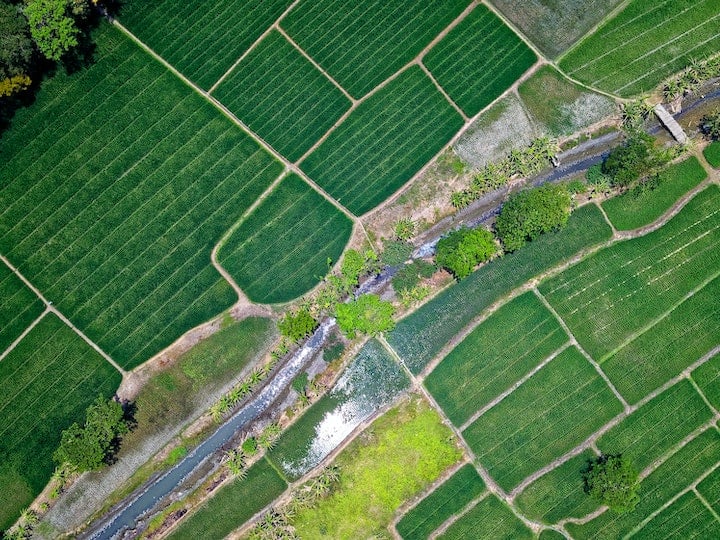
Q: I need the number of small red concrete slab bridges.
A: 0